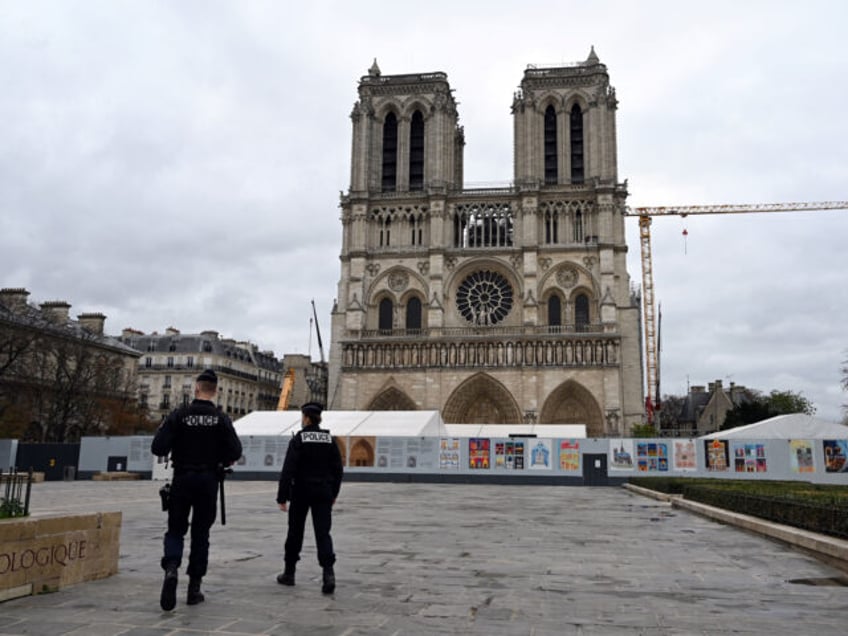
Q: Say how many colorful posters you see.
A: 12